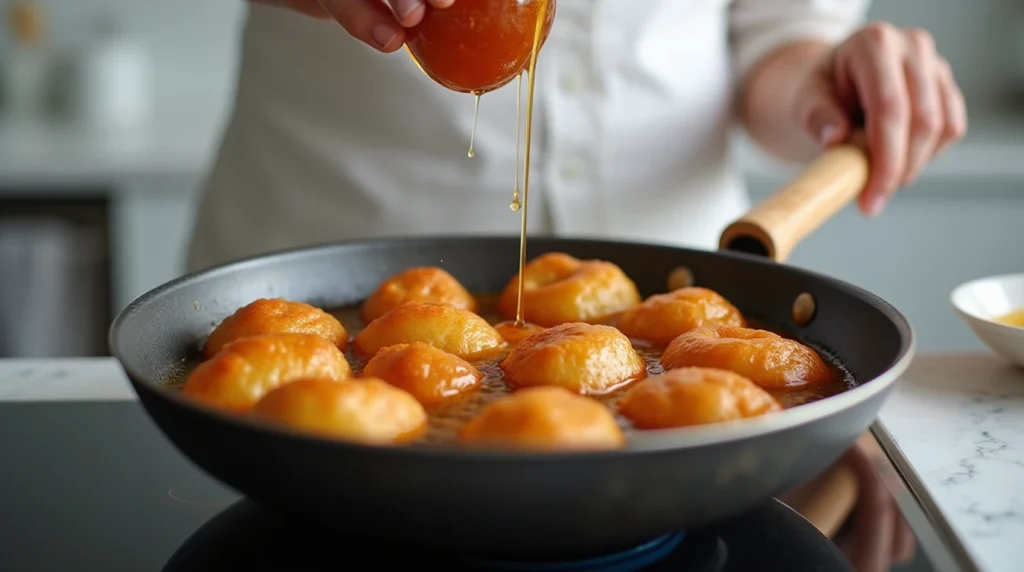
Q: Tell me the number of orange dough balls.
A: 12